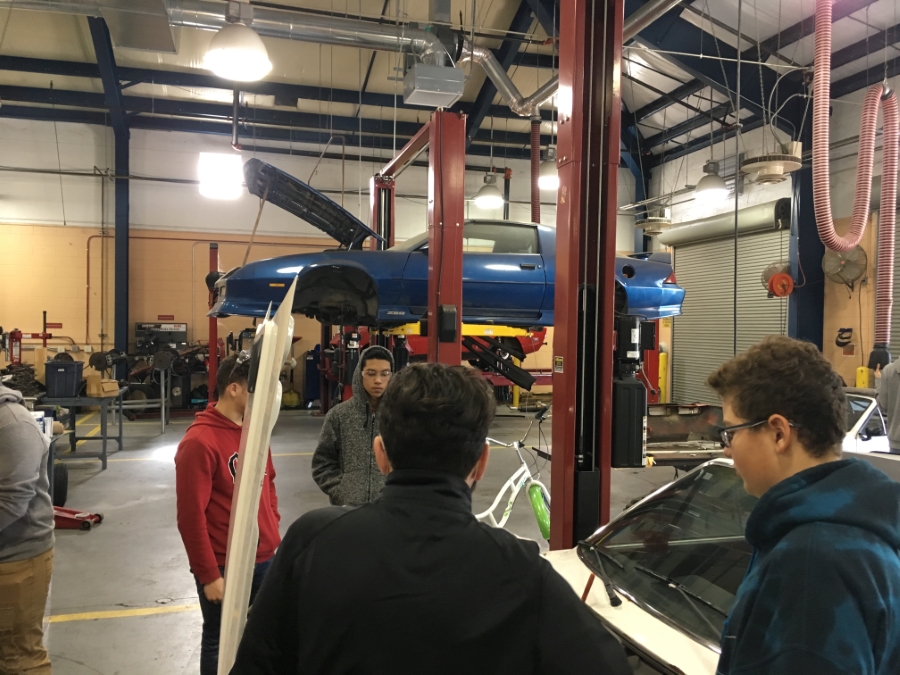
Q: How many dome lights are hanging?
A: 4